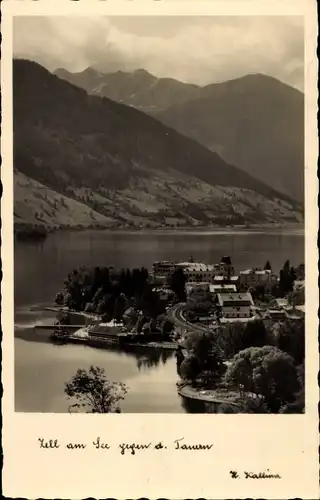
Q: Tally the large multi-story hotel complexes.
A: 1